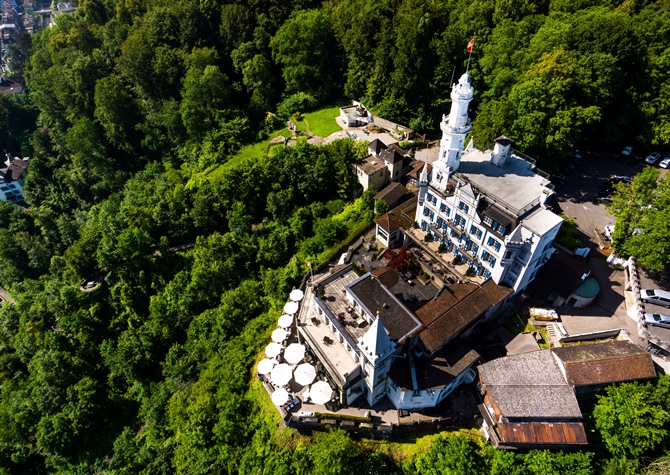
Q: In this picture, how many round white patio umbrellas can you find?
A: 11